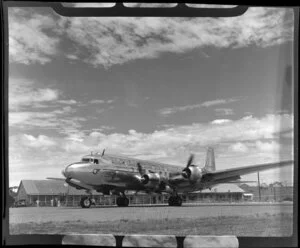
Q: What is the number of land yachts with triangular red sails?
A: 0